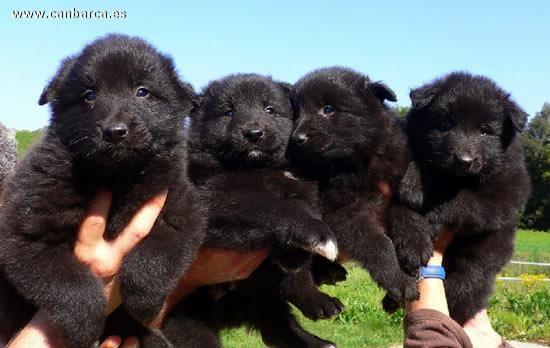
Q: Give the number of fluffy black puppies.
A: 4